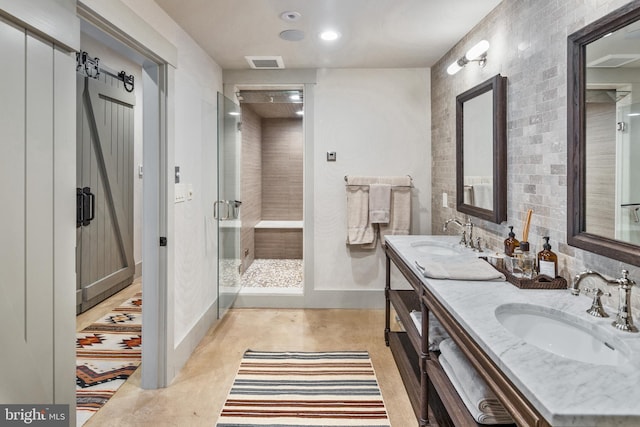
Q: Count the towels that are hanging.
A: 3